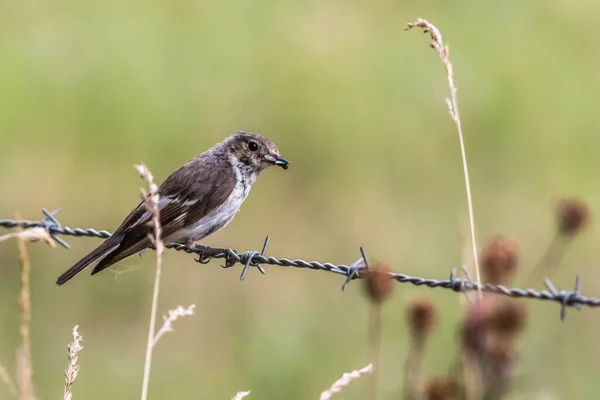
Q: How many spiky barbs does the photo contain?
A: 5